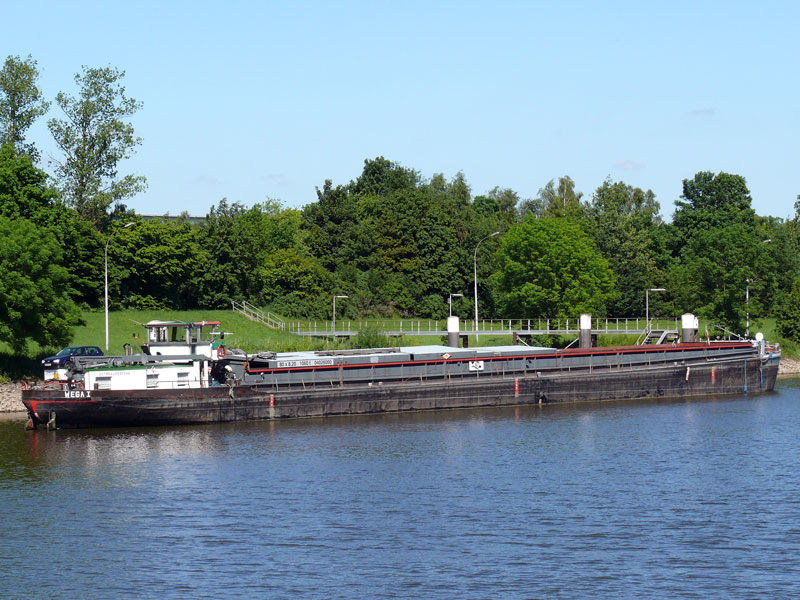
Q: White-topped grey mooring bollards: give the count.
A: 3